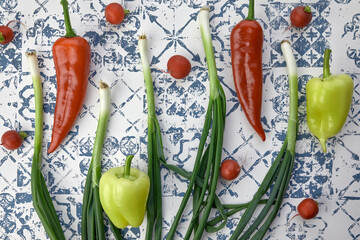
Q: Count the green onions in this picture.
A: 5